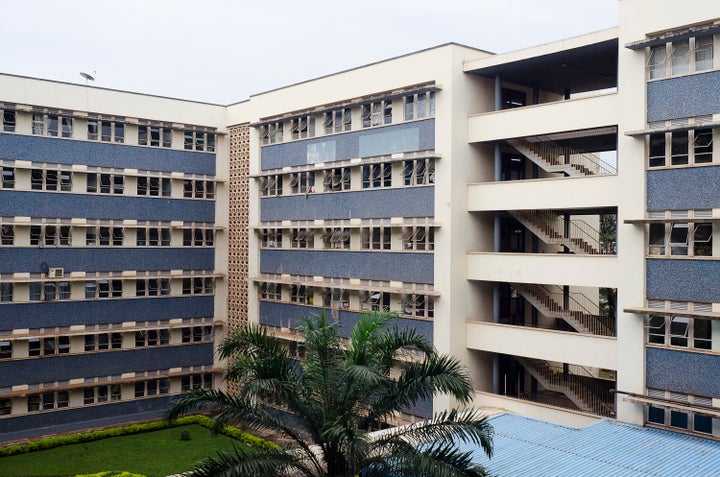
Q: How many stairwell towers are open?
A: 1